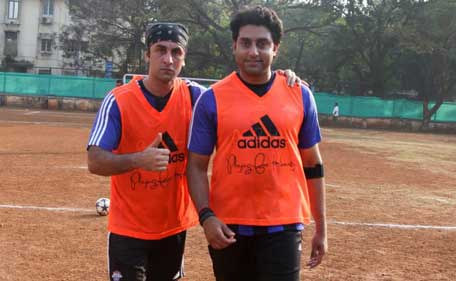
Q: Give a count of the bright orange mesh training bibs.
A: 2